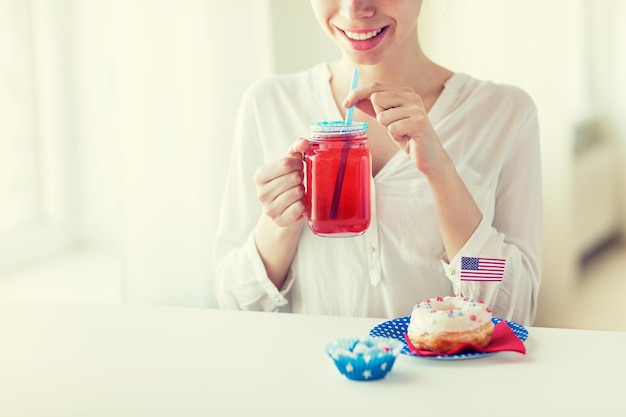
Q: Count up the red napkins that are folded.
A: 1